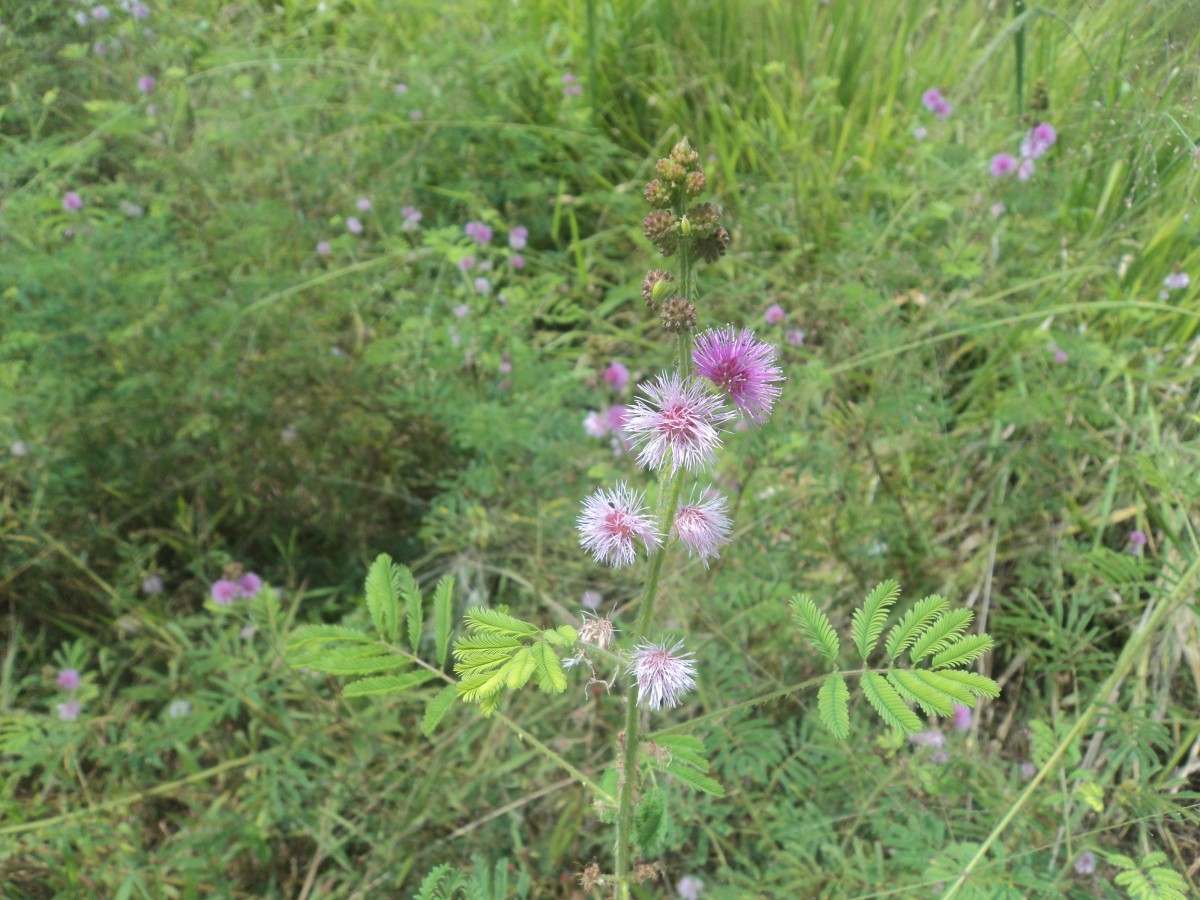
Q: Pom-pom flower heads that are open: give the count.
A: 5